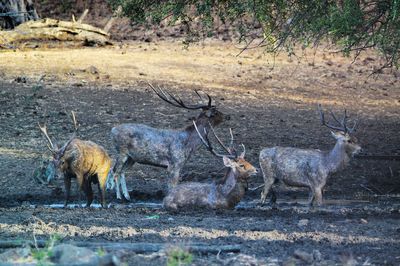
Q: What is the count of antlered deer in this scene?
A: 4